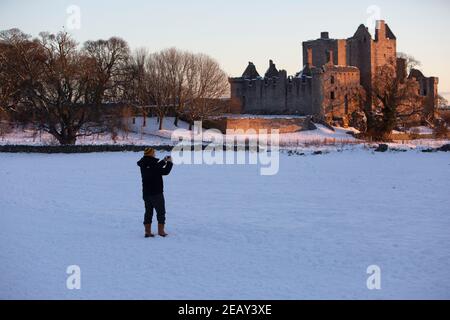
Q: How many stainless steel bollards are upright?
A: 0